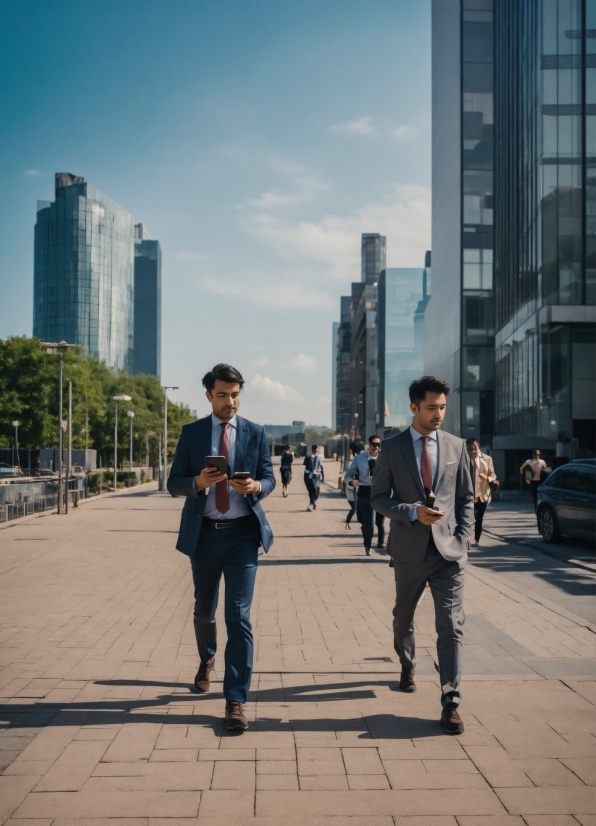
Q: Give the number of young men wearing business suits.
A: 2